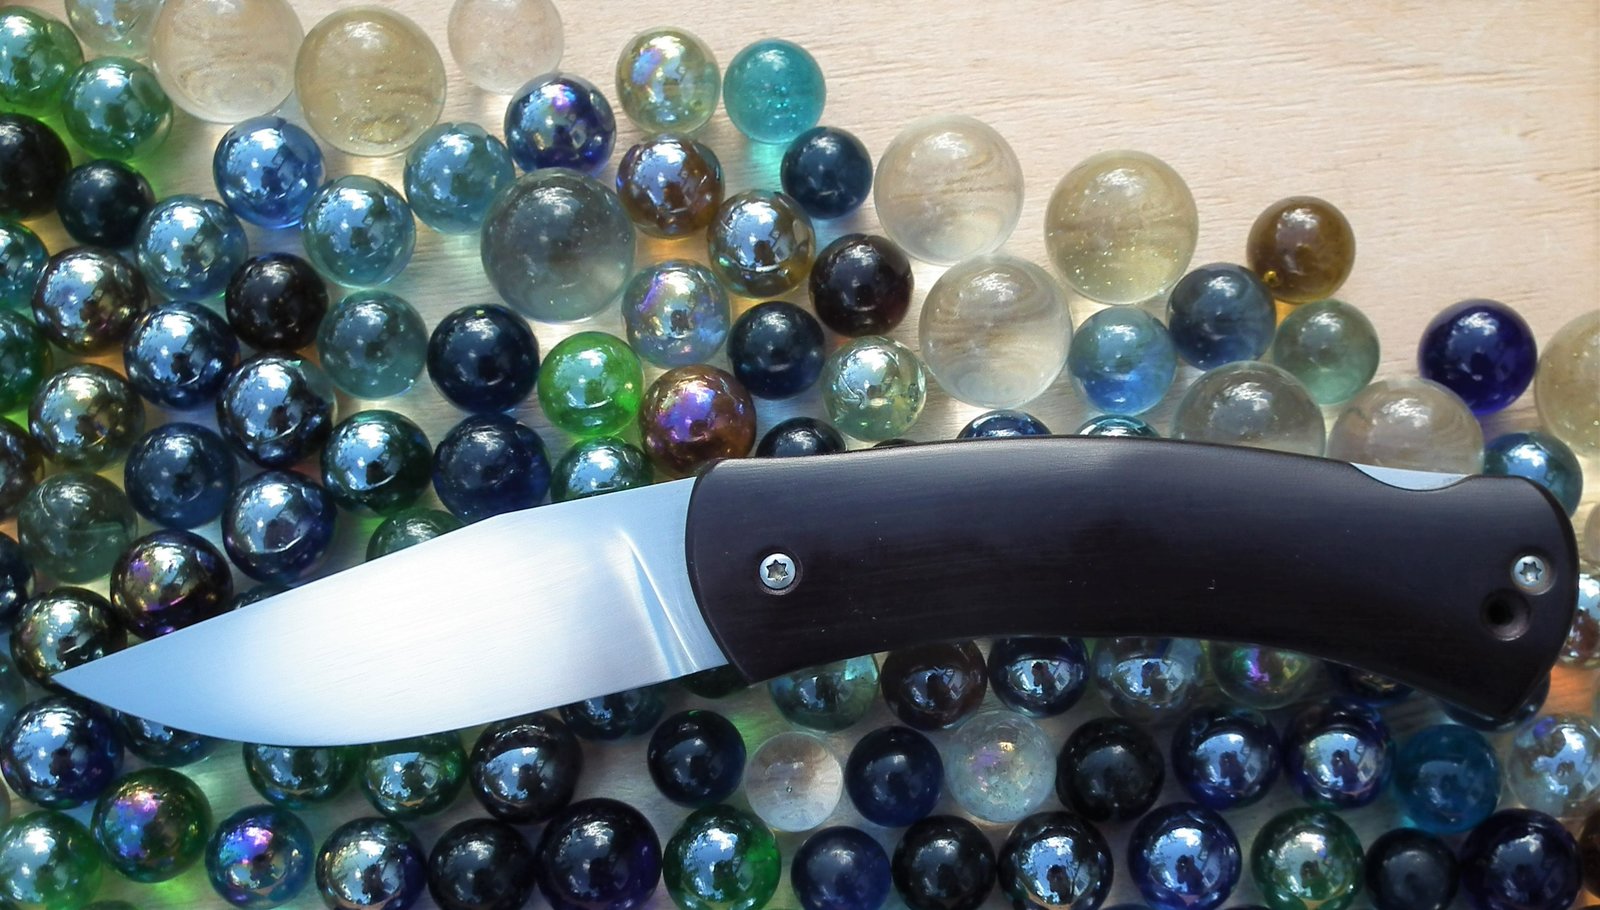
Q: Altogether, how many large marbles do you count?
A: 9